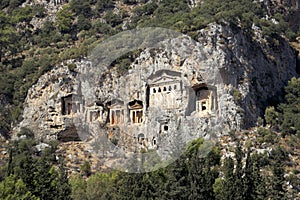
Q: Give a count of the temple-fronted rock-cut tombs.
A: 6